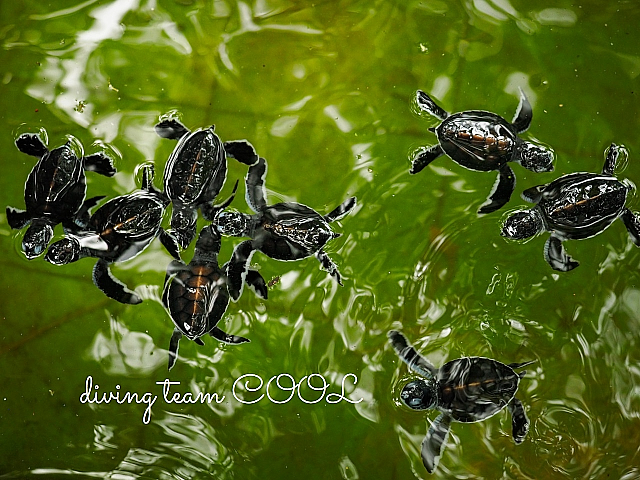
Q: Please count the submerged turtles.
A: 8